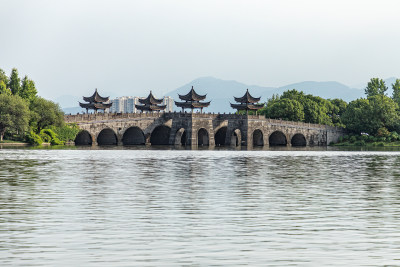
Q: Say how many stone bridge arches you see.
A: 11